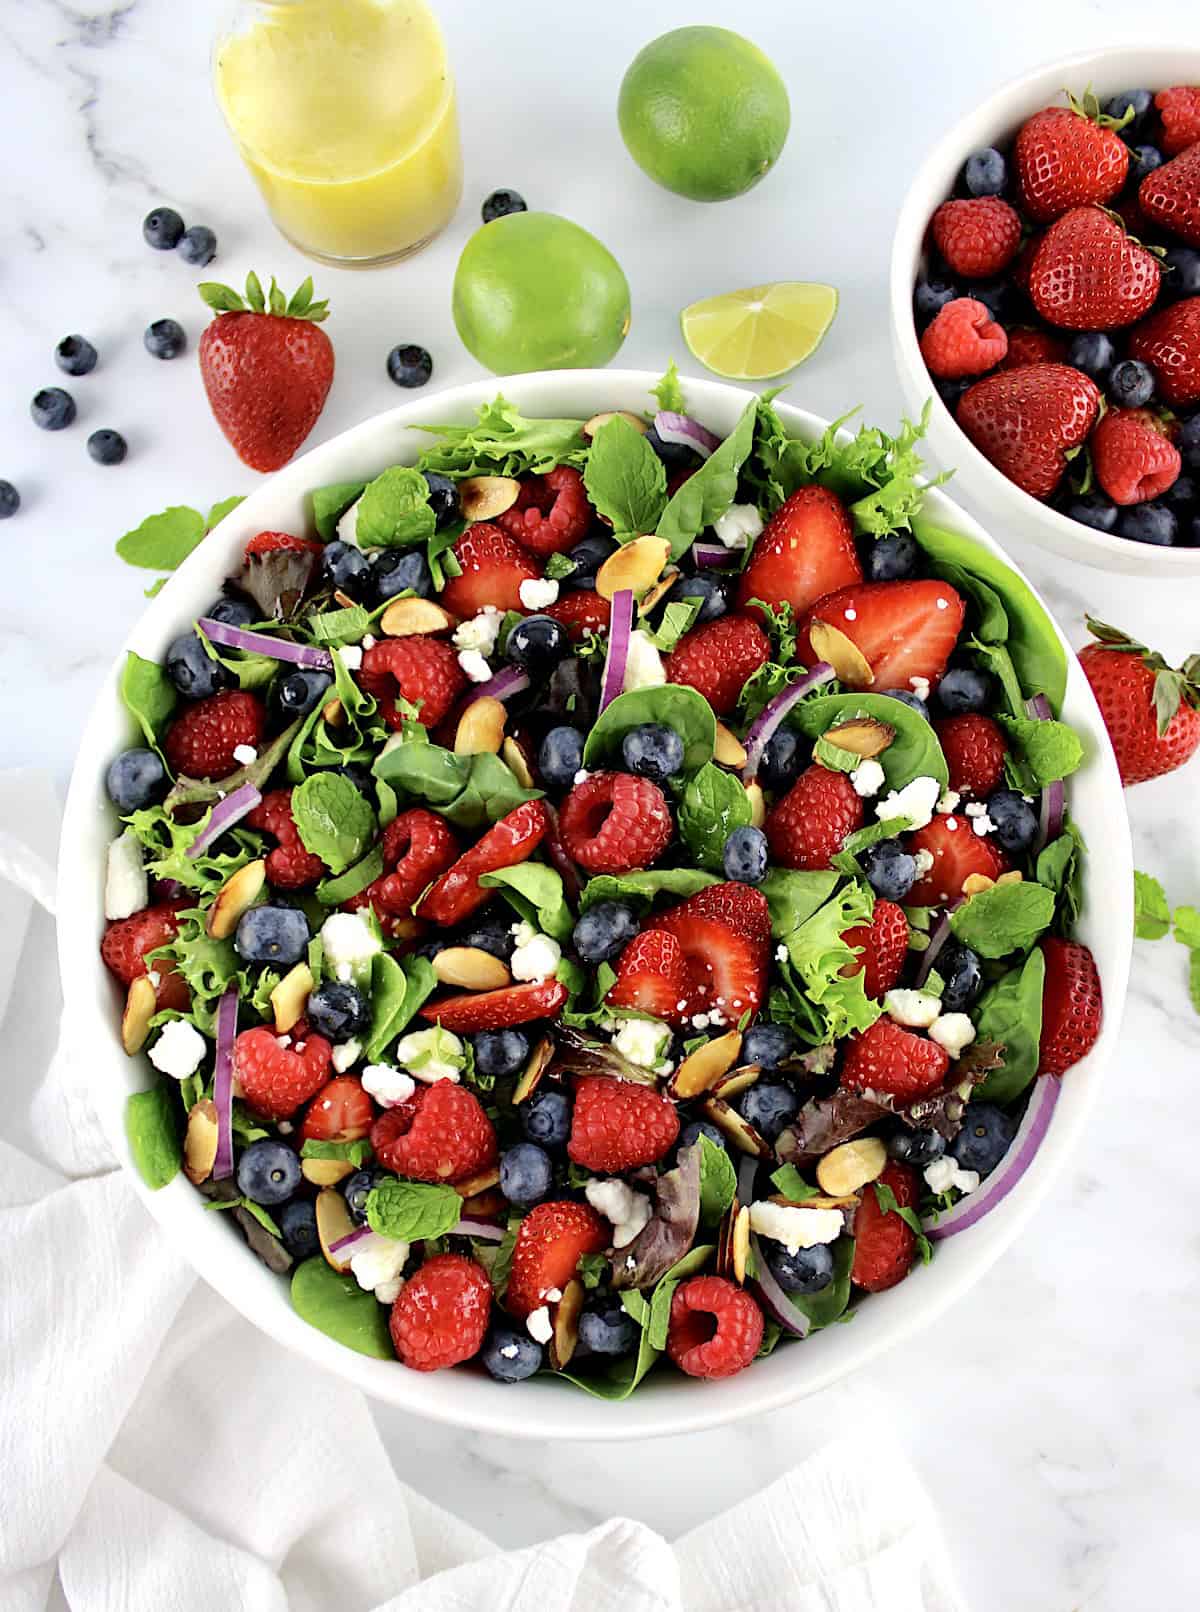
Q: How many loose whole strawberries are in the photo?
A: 2